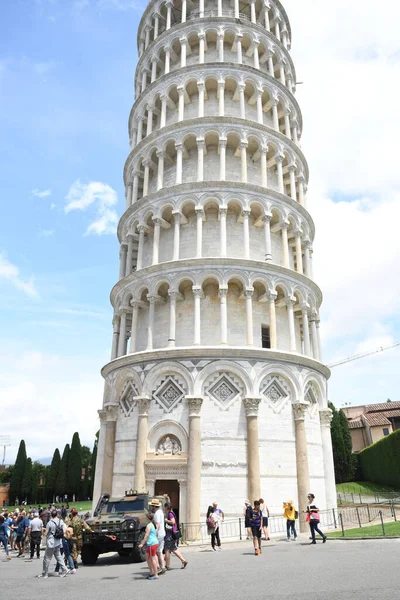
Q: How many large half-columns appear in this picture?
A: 7